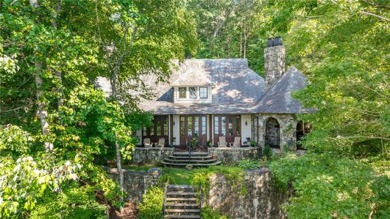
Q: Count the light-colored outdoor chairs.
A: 4